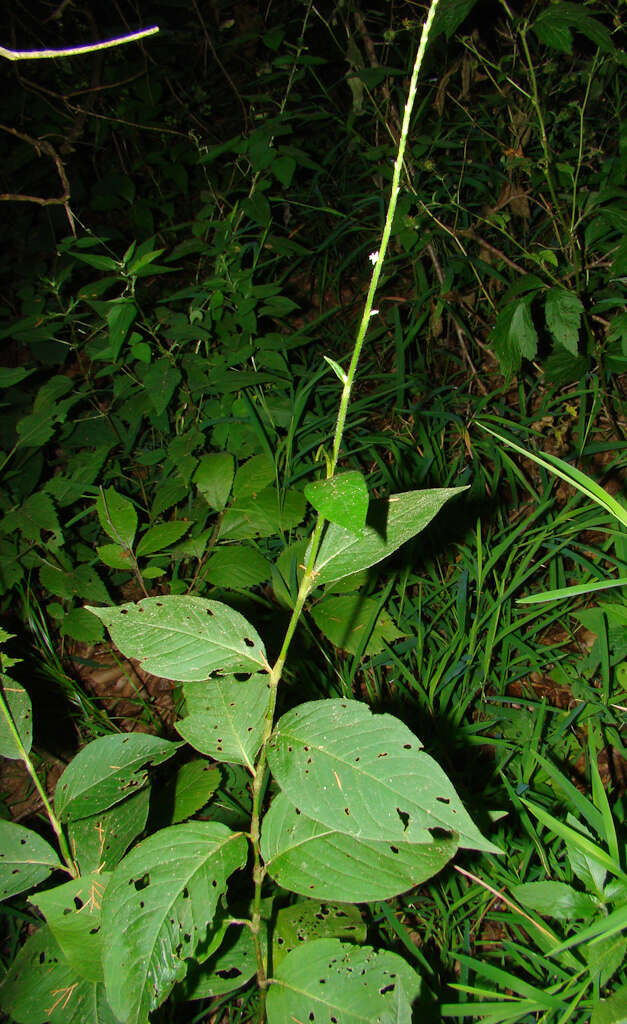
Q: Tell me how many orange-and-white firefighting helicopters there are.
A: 0